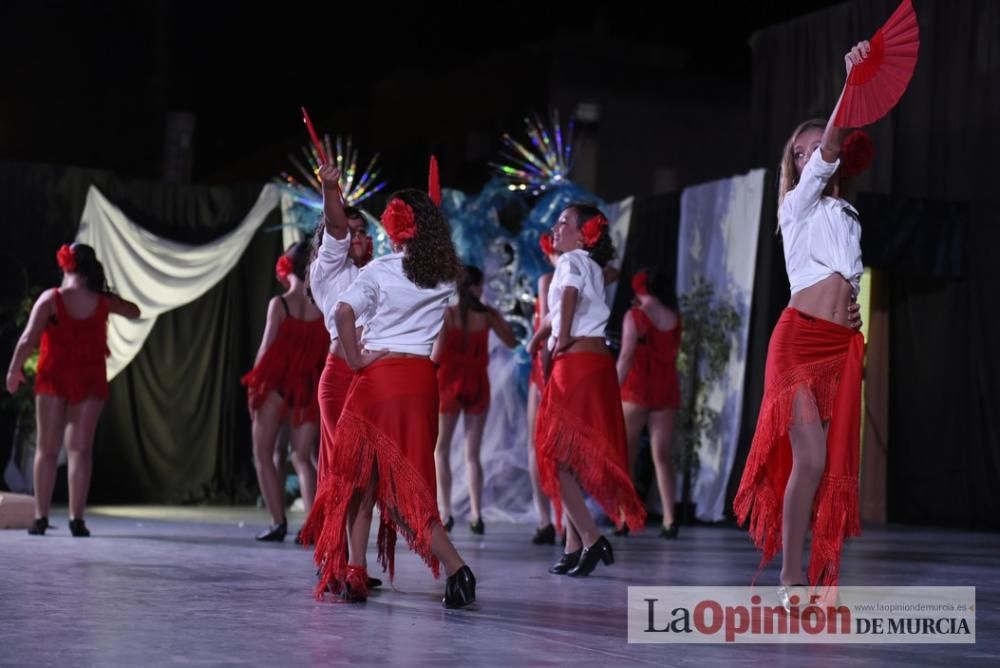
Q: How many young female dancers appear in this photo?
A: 9